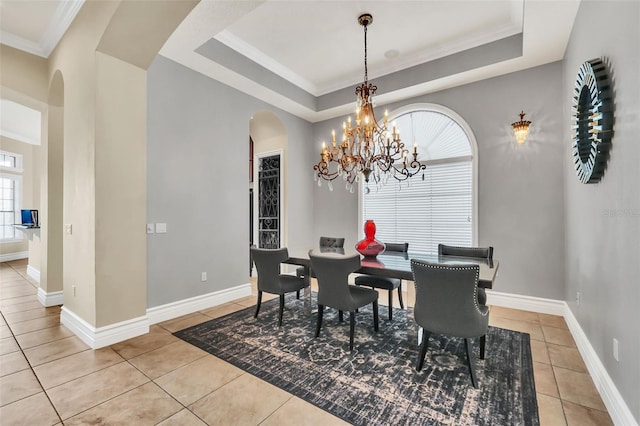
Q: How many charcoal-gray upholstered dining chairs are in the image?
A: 6